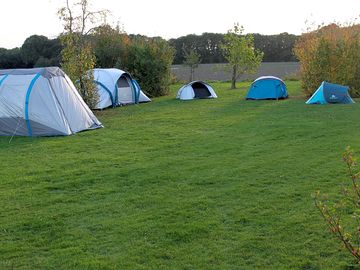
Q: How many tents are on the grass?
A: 5